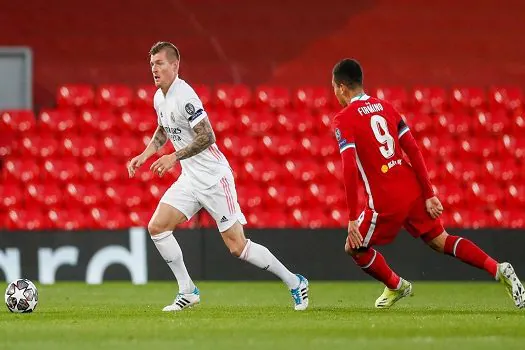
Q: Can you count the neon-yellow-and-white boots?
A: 2